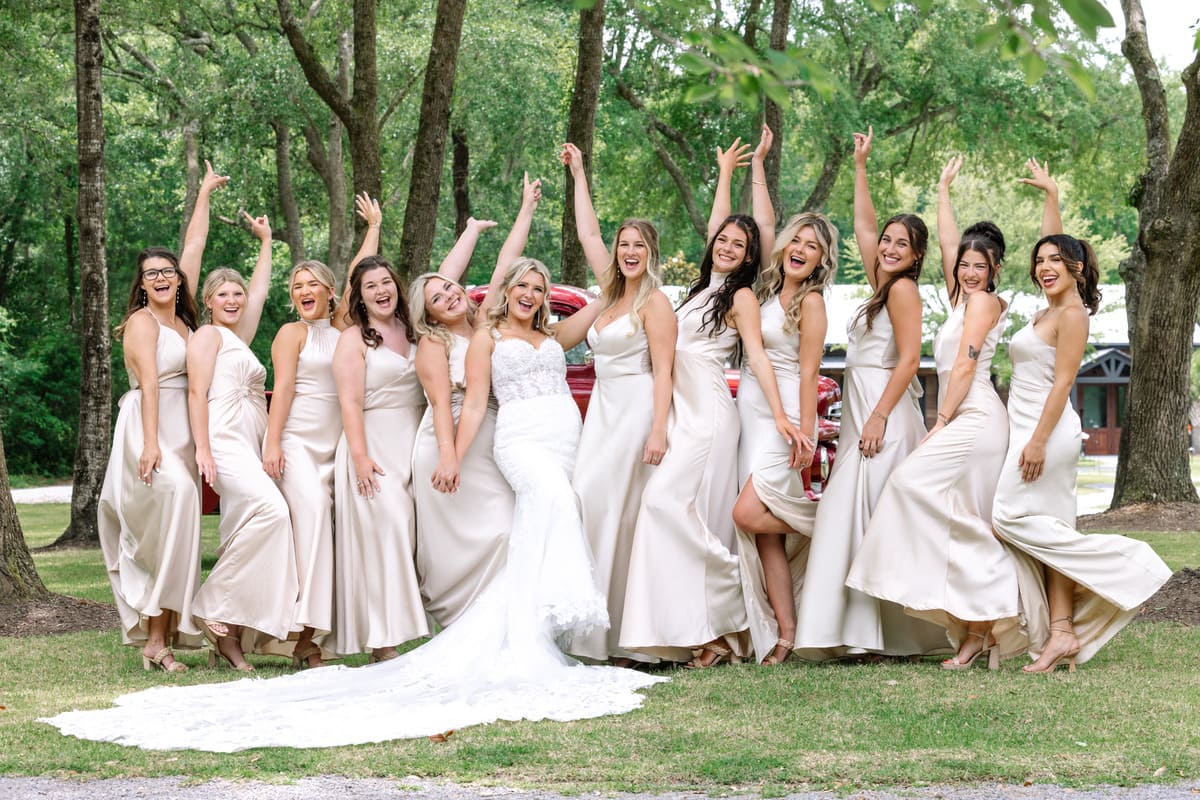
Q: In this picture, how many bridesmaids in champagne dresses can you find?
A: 11